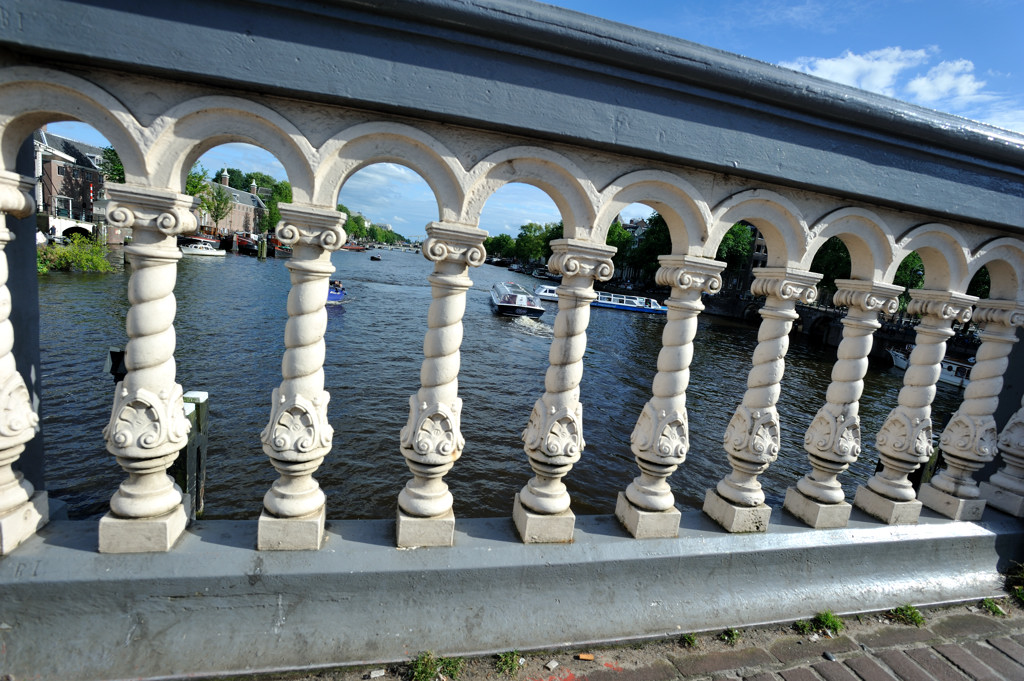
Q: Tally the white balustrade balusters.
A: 11